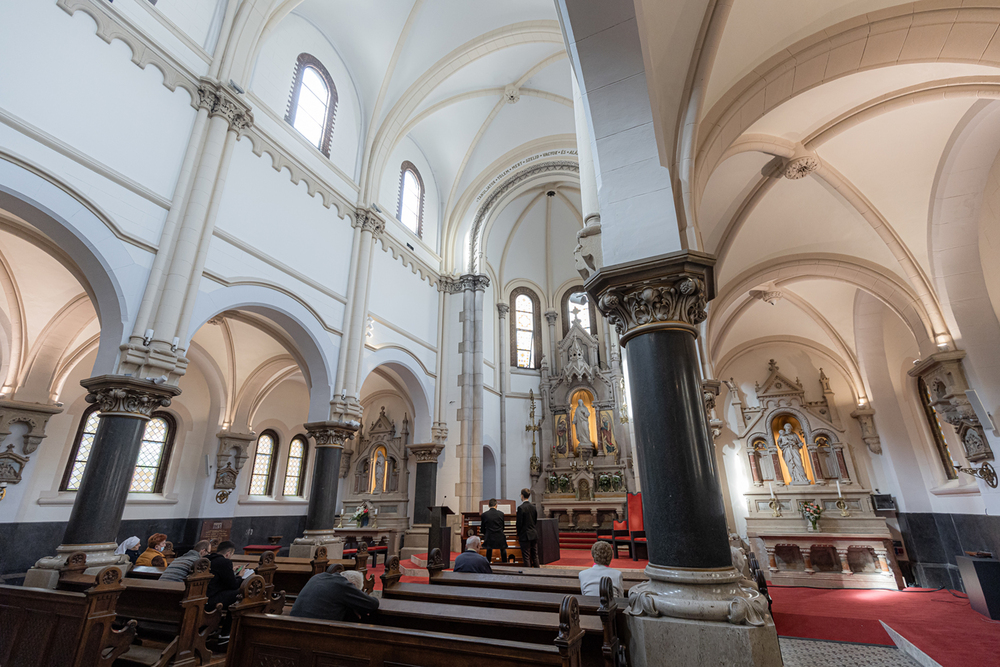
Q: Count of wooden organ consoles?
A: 1